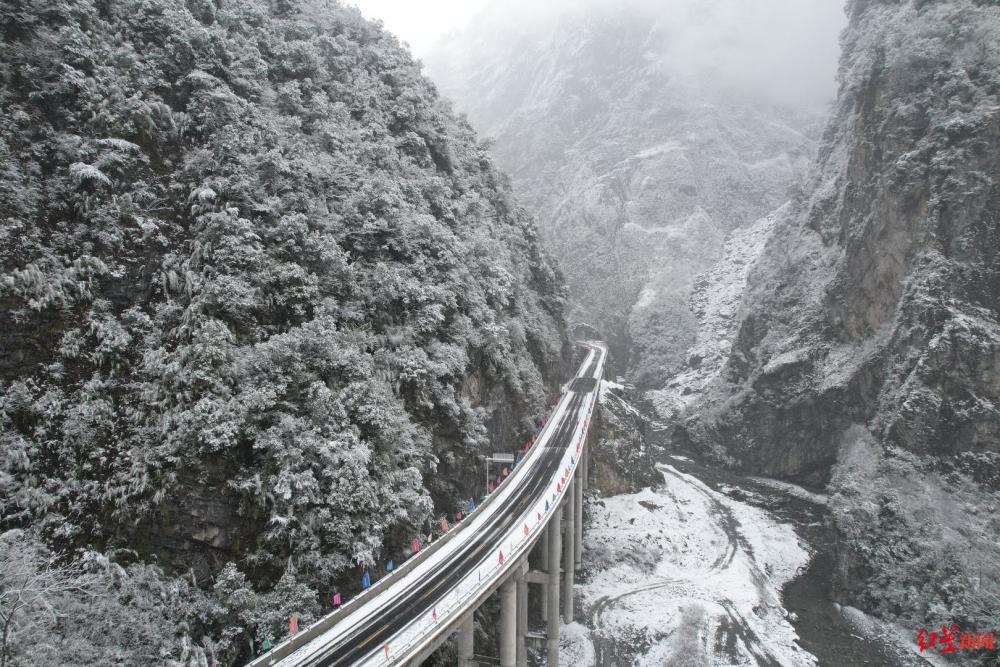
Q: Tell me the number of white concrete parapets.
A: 2